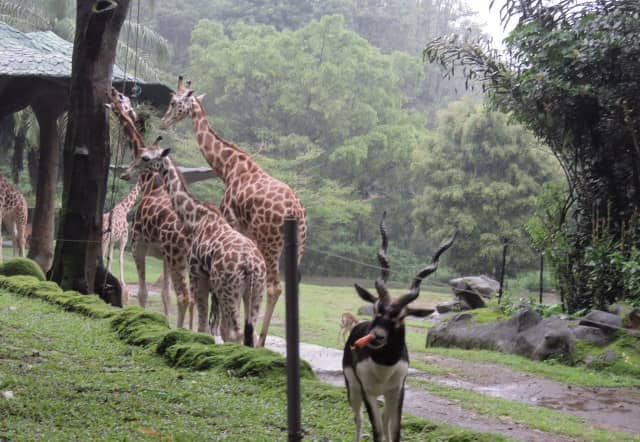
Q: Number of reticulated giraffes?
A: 5